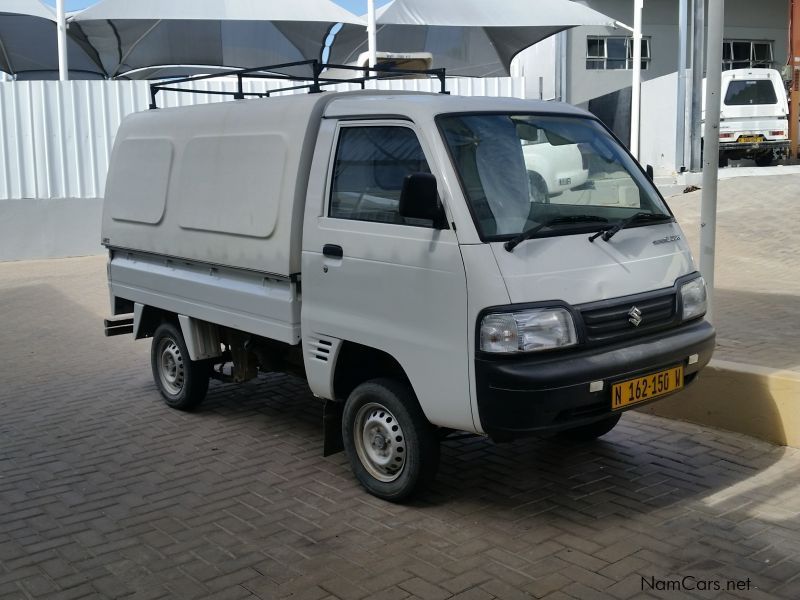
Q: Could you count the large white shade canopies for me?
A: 3